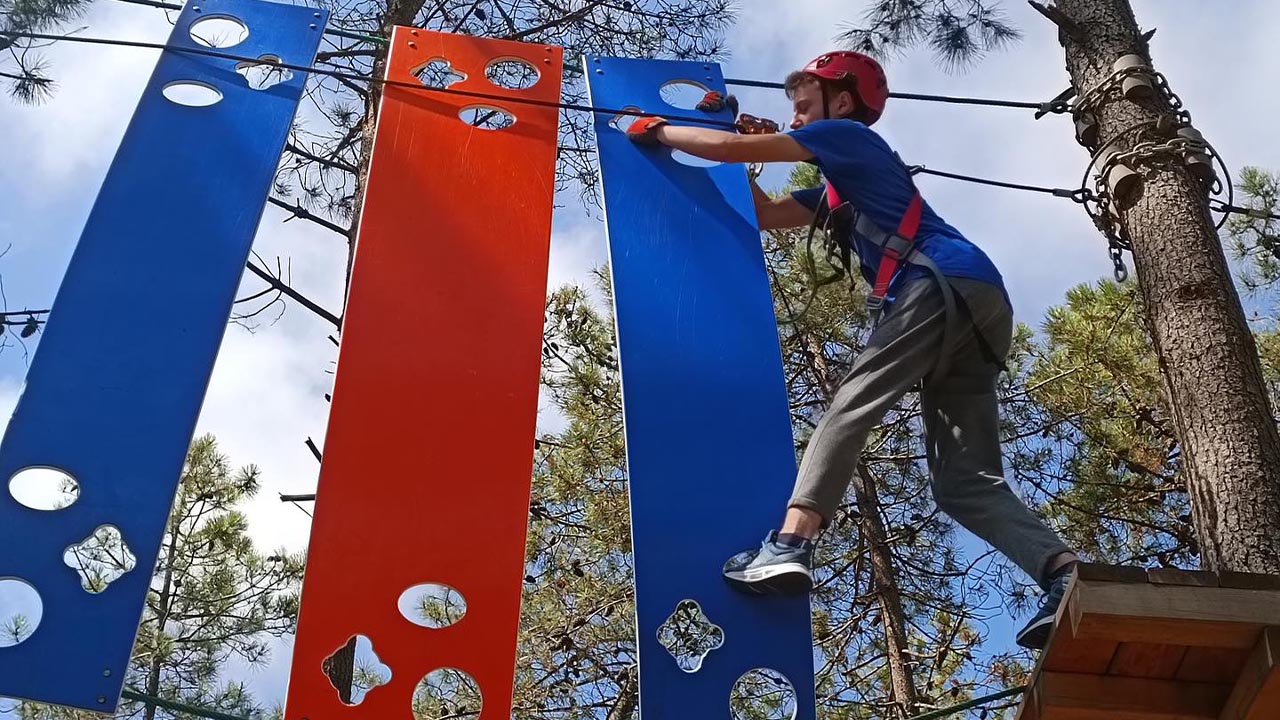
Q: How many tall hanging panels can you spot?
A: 3